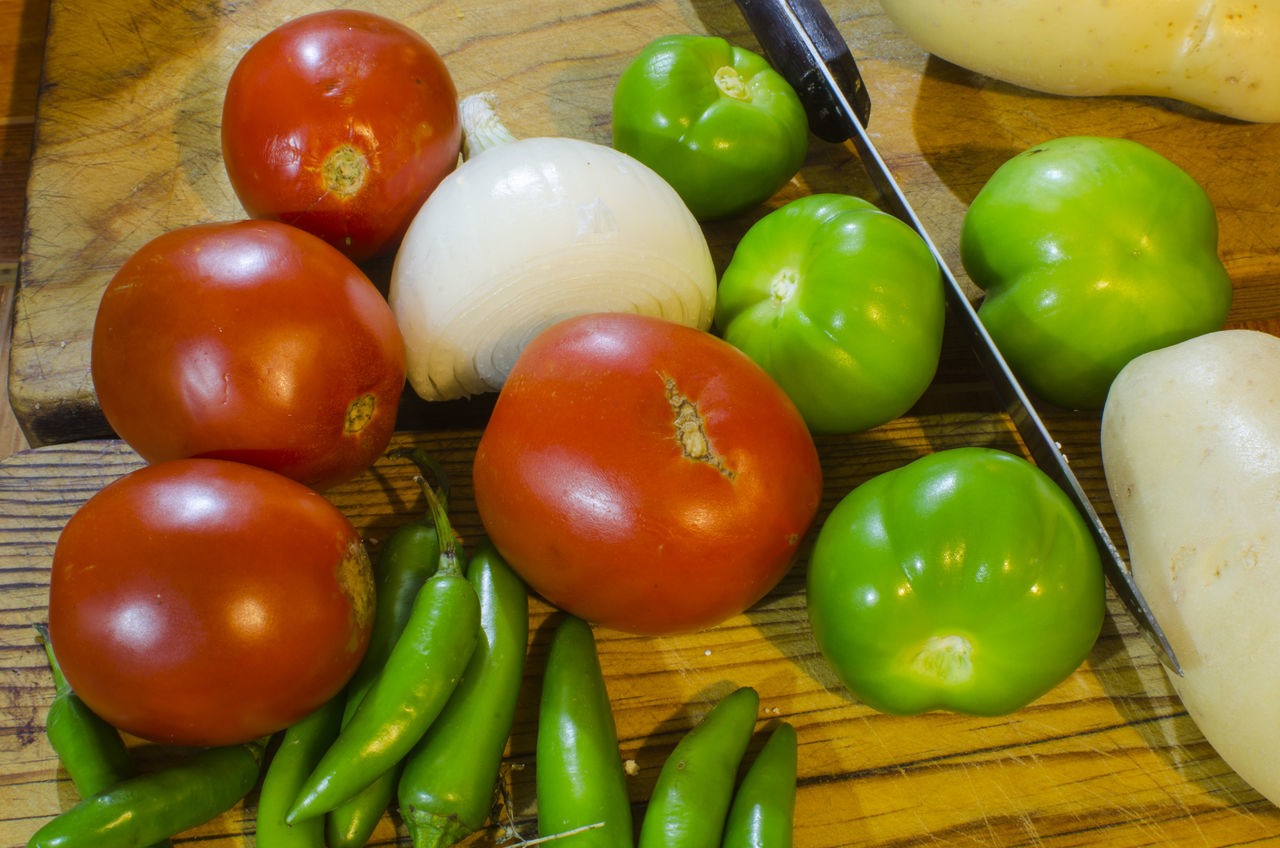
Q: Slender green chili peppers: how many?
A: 9